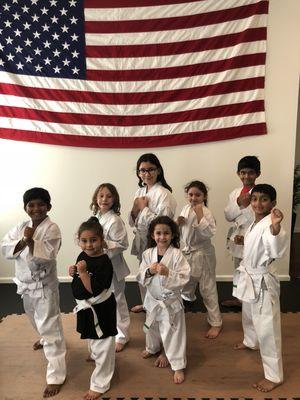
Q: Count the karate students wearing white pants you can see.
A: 8